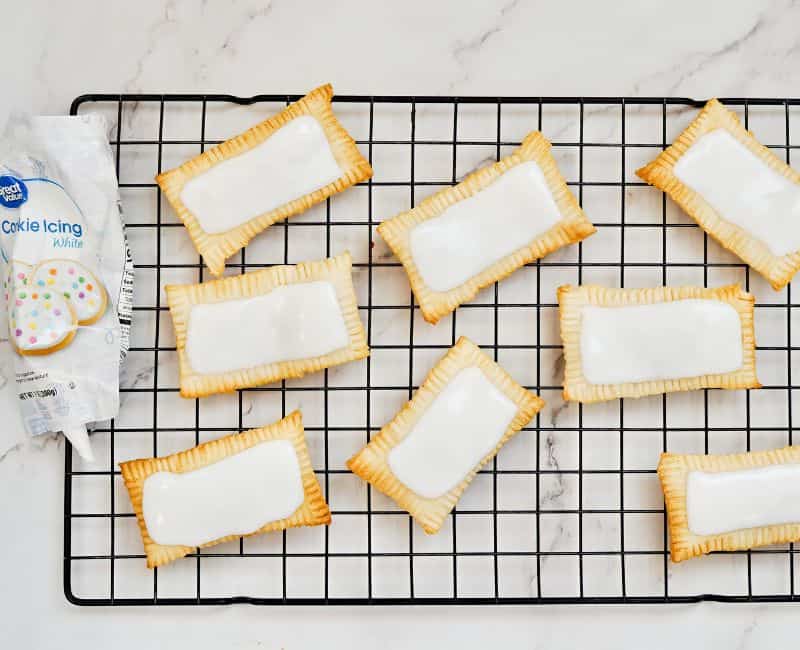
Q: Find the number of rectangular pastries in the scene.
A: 8